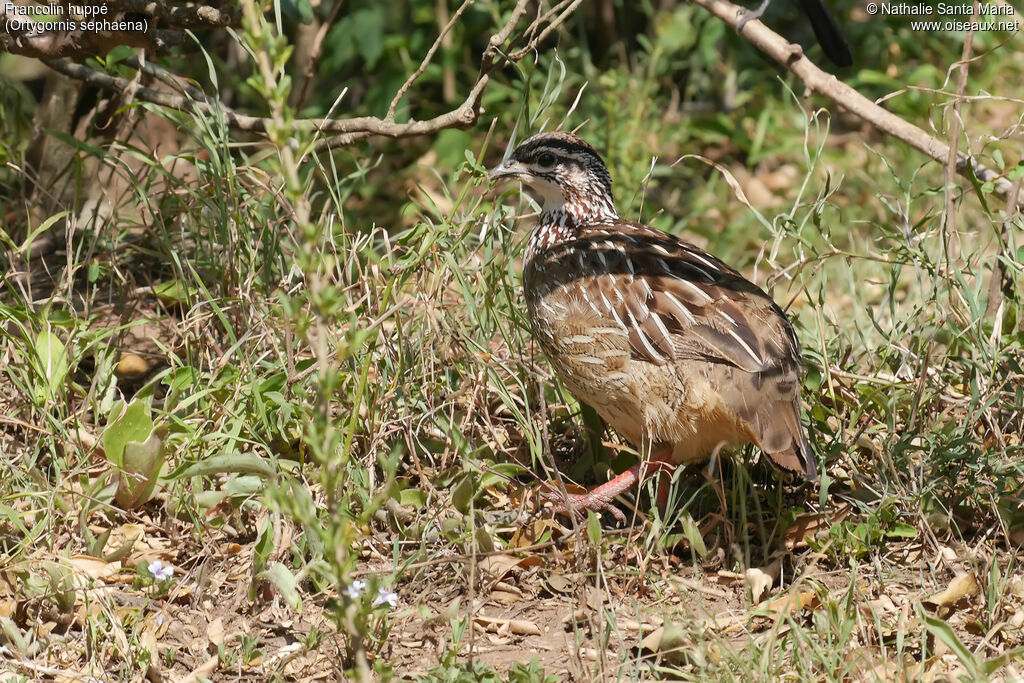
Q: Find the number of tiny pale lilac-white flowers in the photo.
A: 3